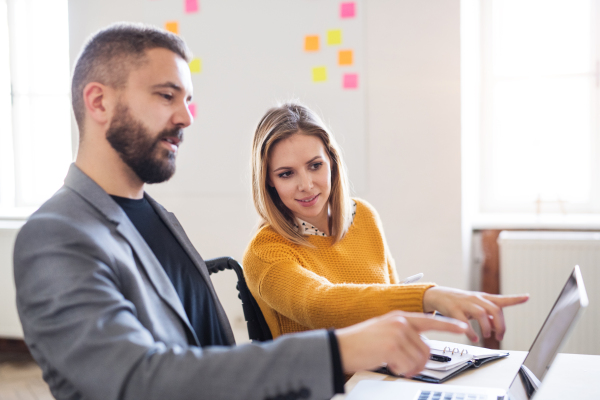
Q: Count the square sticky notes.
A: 10